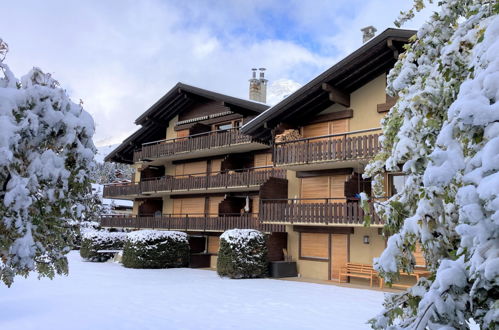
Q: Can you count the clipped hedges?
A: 3